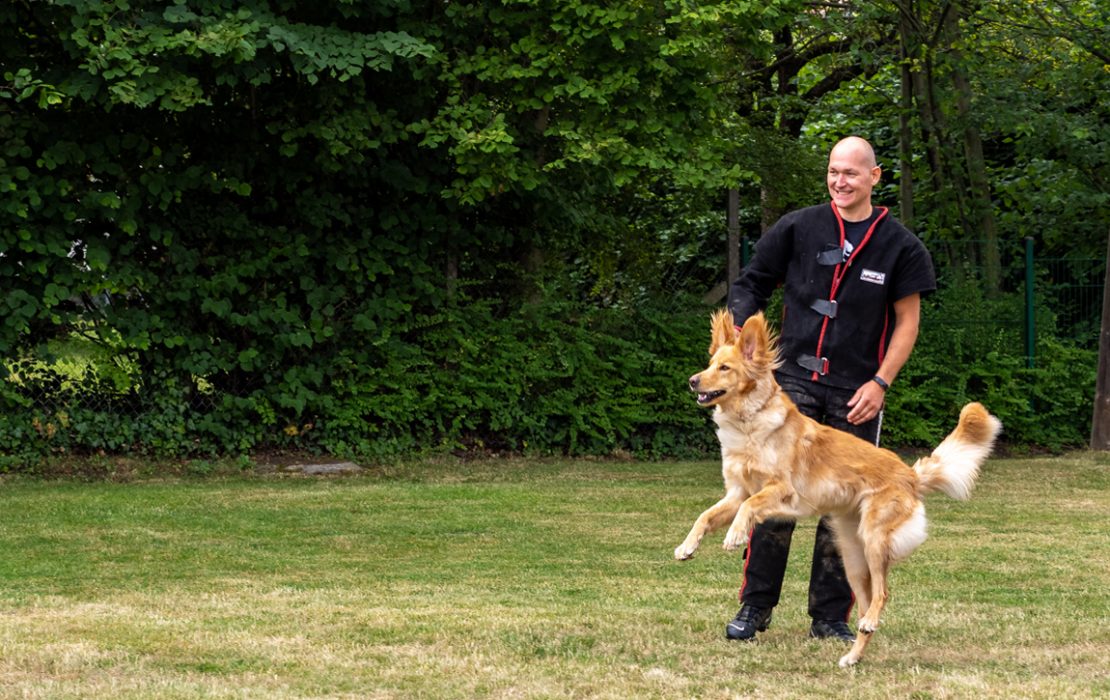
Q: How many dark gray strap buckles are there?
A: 3